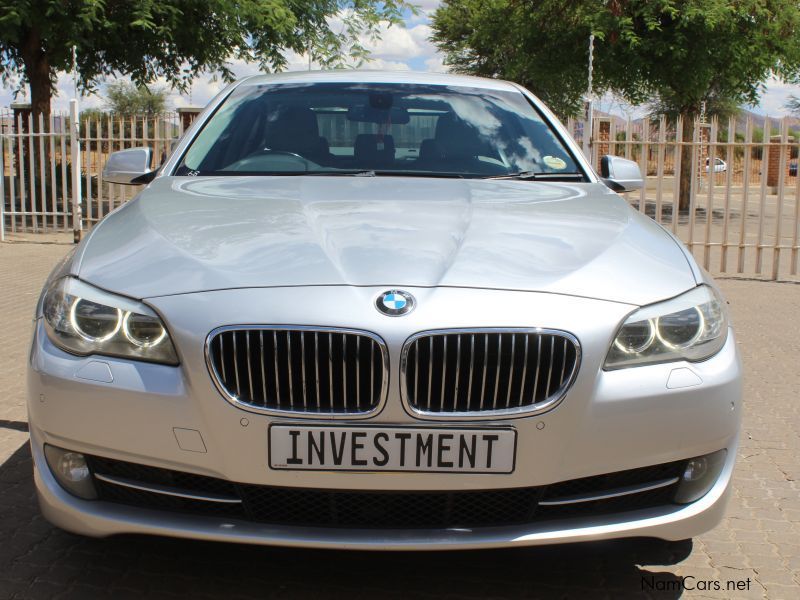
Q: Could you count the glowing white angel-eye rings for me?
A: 4